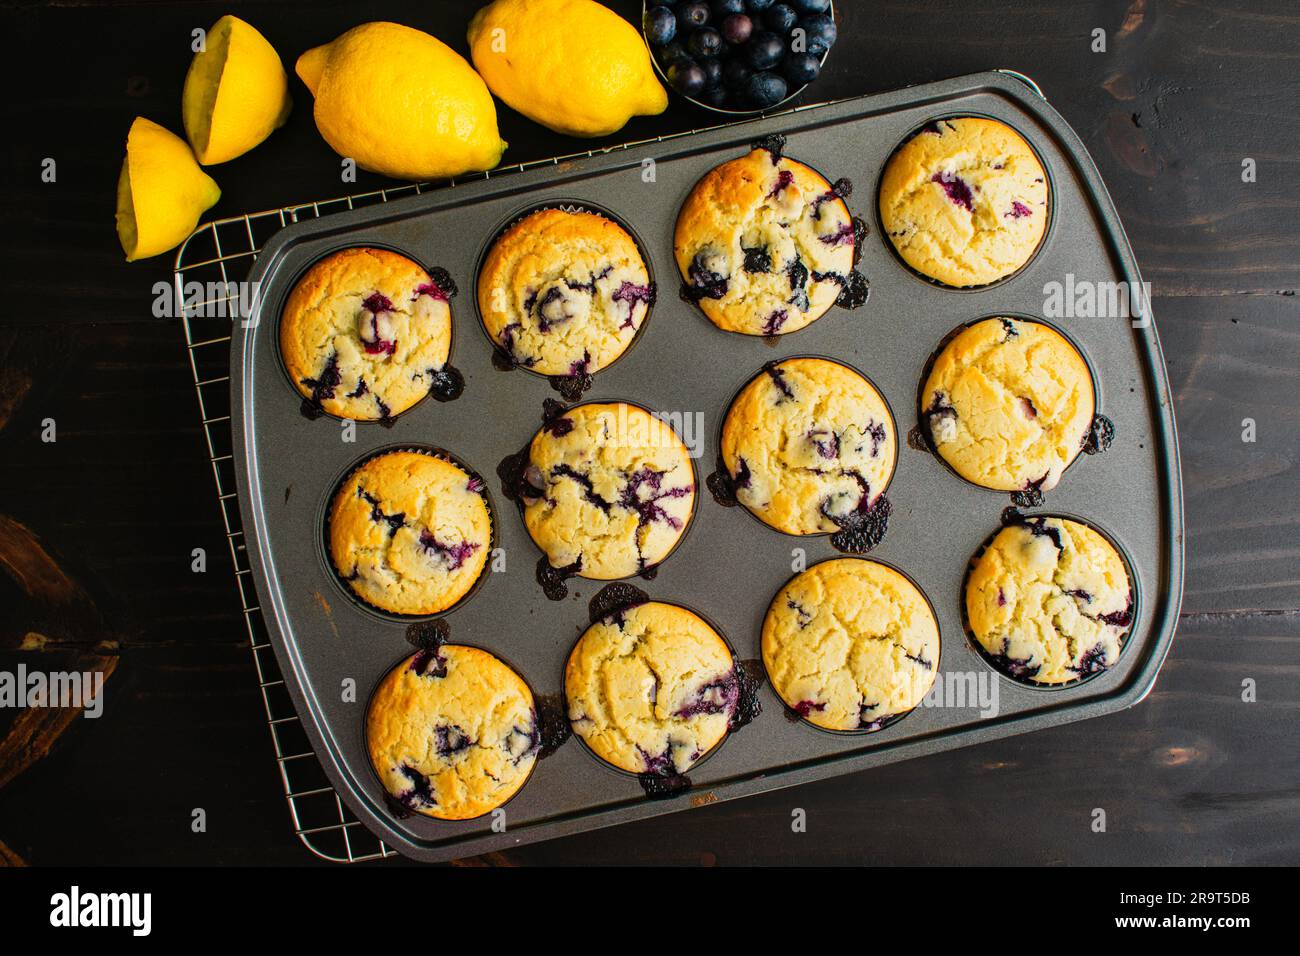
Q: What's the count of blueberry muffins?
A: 12